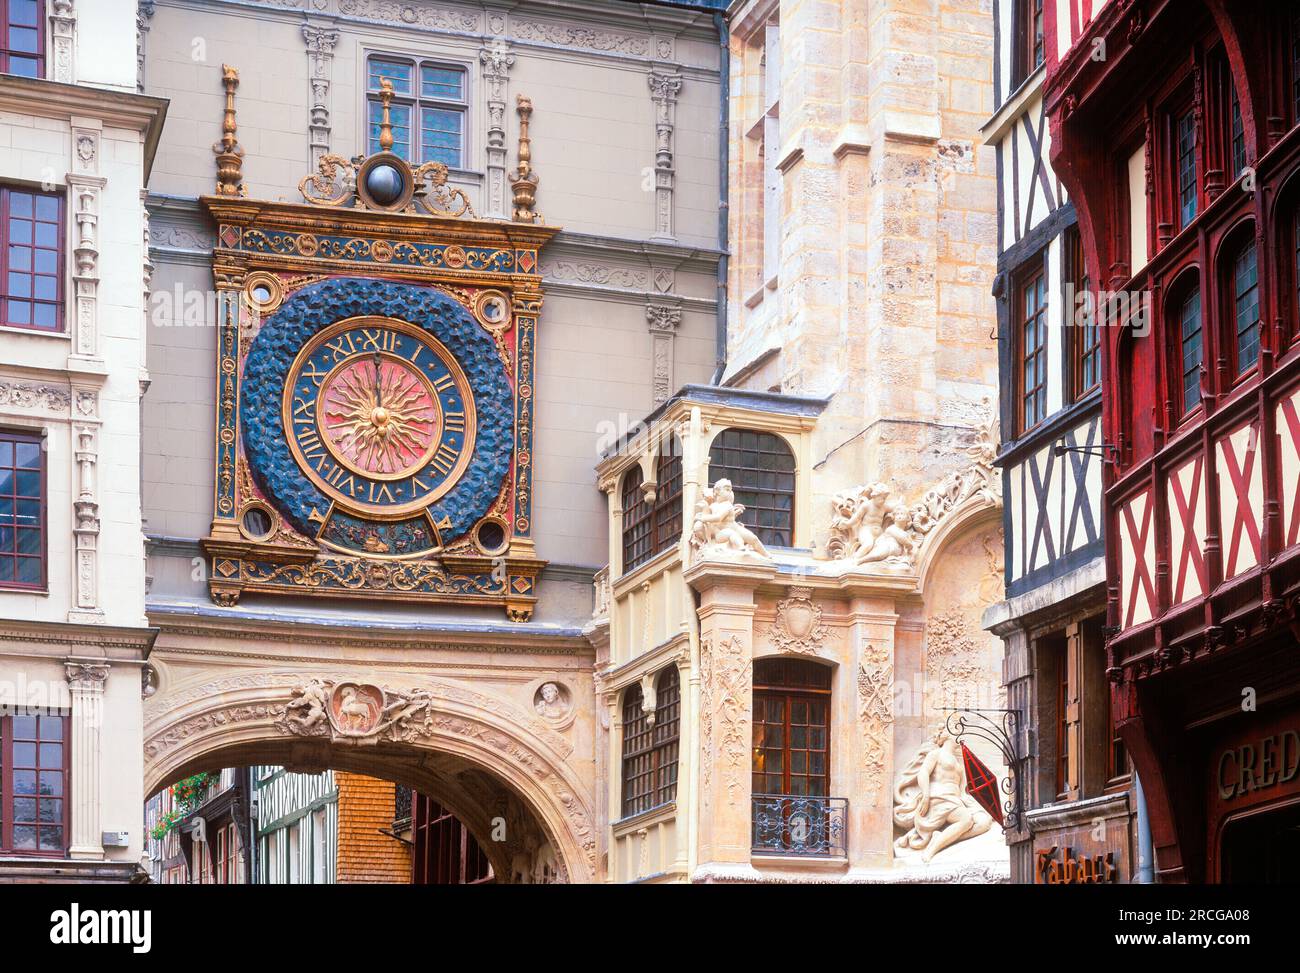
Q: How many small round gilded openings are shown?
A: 4